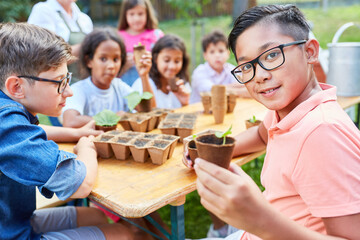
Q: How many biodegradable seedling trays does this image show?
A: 3